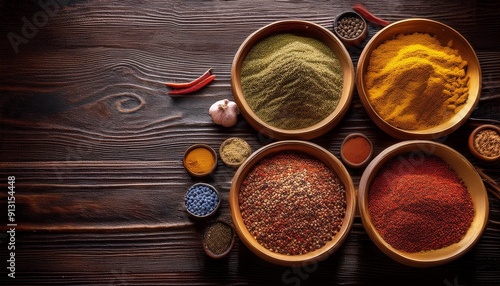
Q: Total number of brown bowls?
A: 11